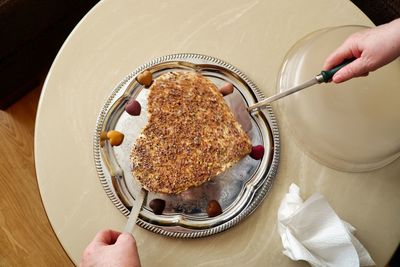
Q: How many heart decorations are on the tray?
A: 7